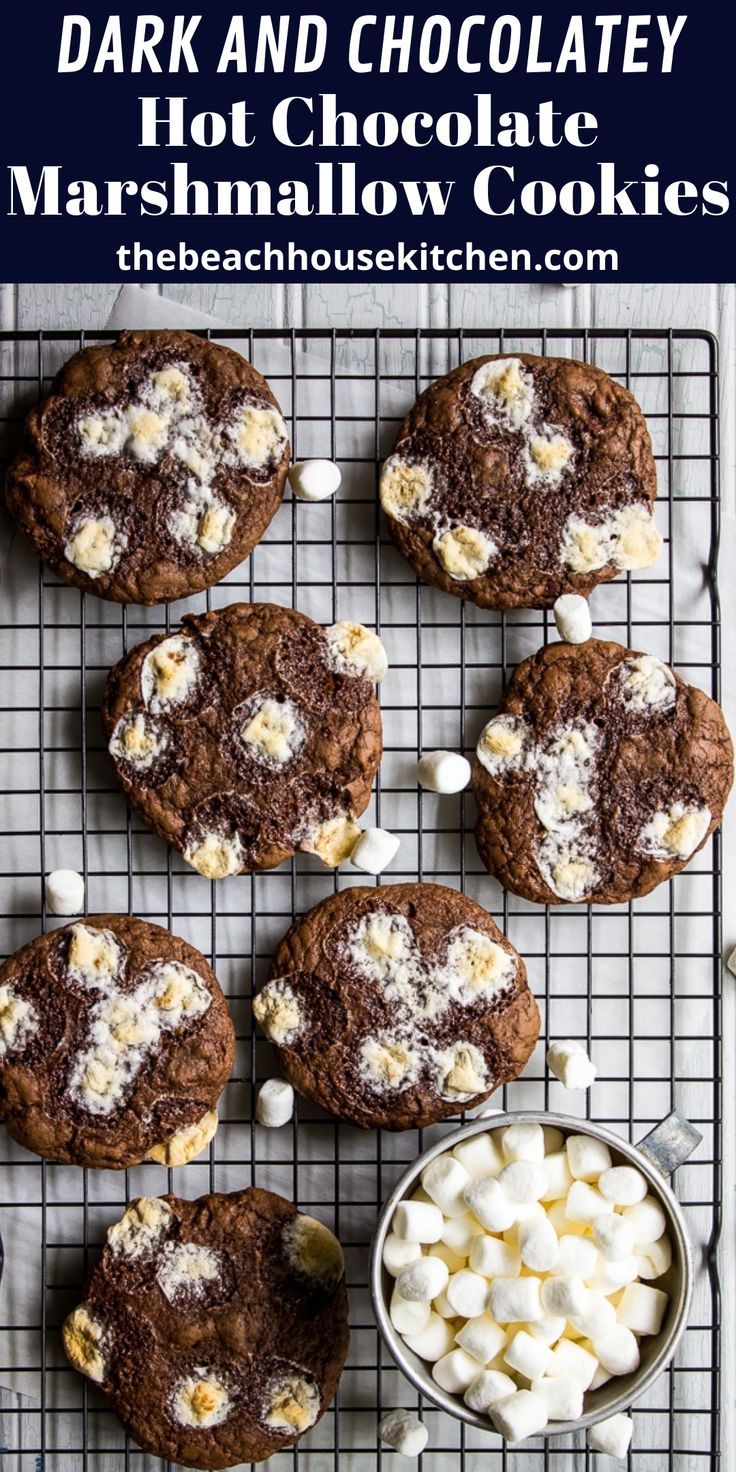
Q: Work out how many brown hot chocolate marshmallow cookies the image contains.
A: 7